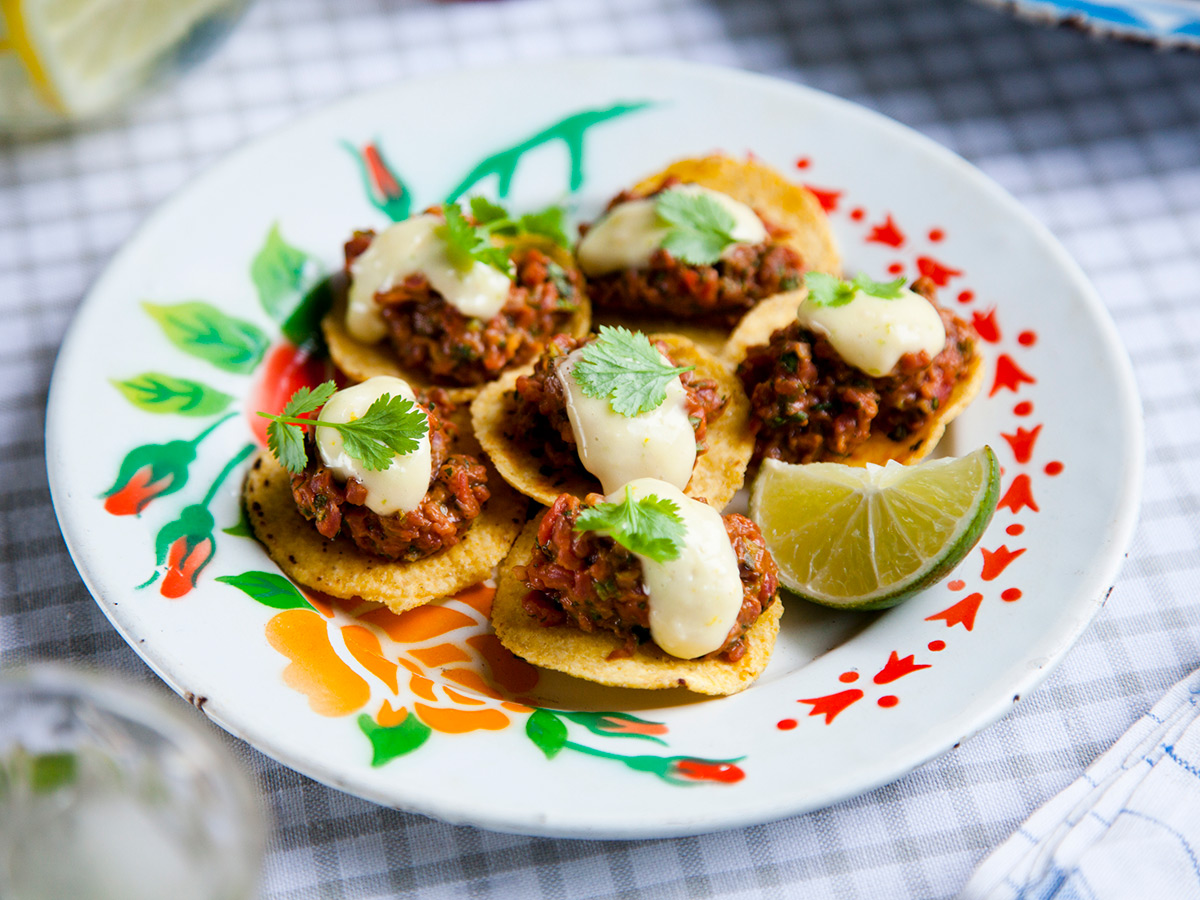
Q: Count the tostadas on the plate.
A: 6